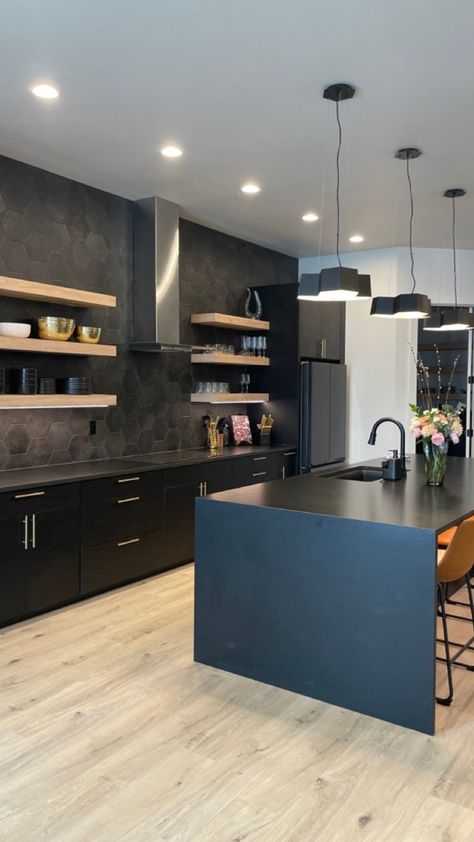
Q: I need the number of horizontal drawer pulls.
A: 7